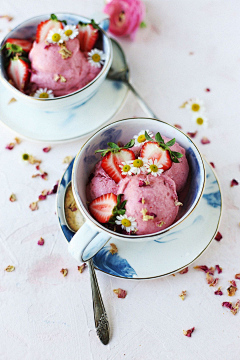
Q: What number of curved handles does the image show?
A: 2